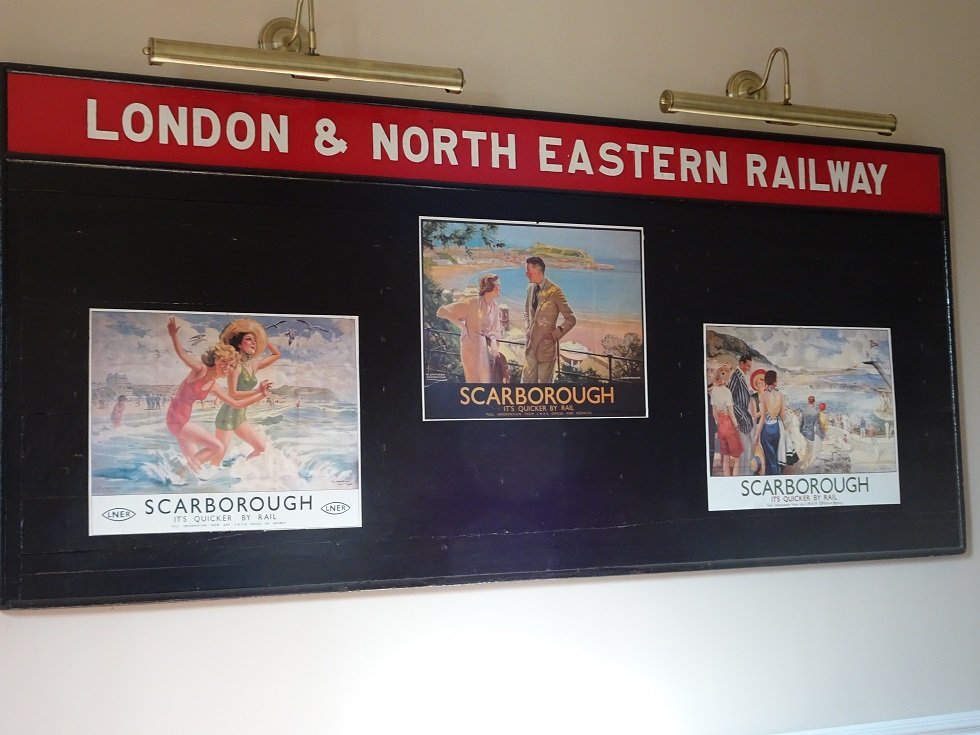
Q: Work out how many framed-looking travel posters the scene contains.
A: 3